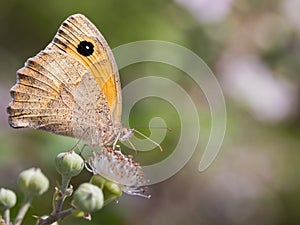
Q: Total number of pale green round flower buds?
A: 4